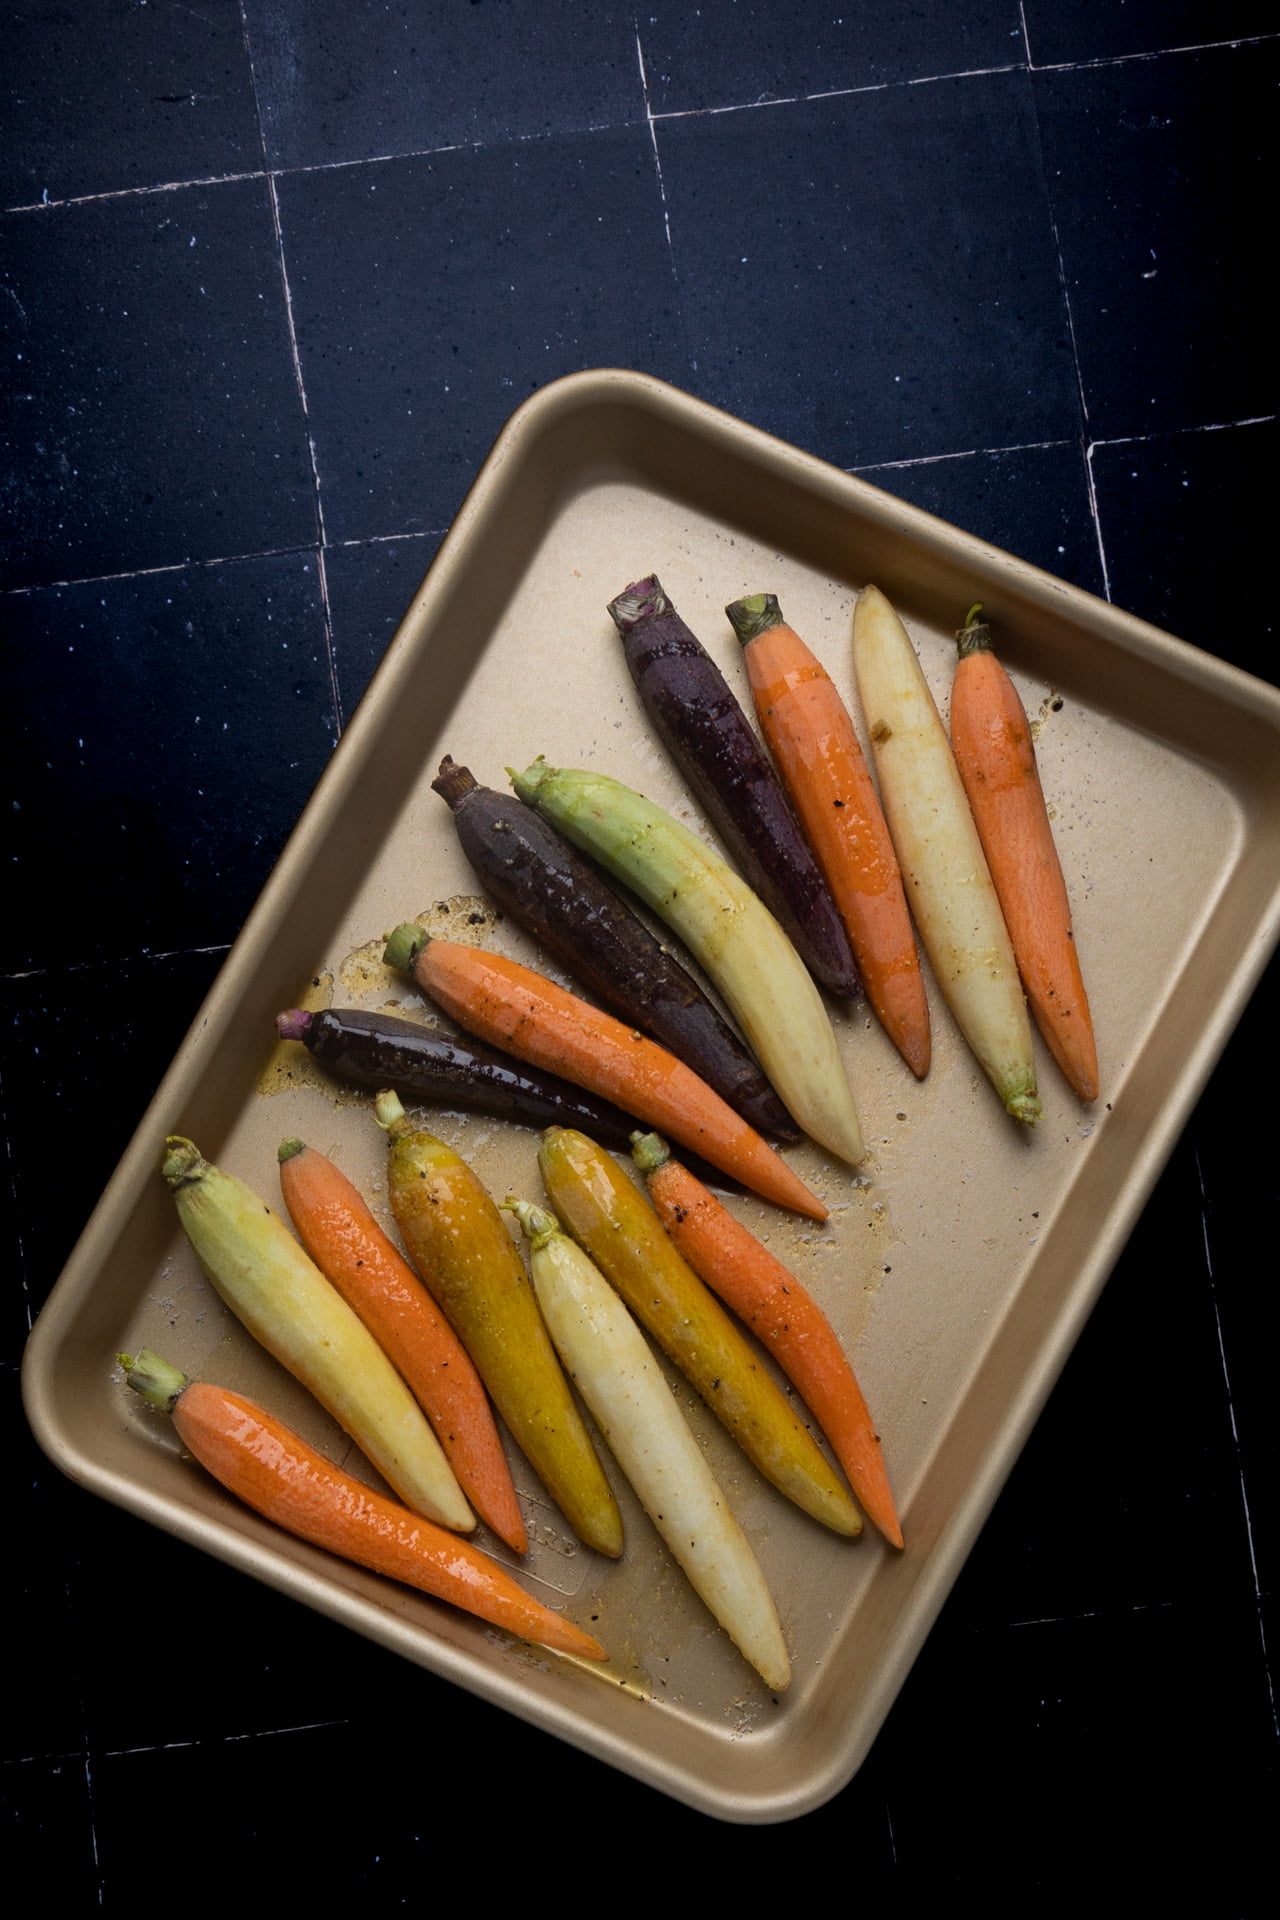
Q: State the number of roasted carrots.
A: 15